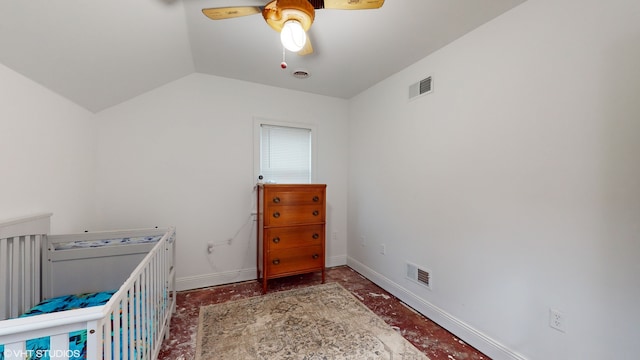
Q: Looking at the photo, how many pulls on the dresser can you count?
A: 8